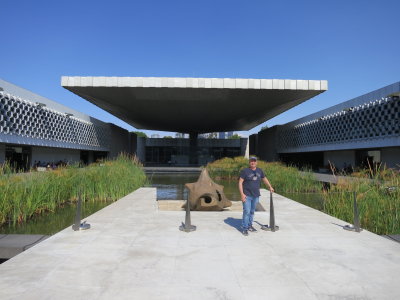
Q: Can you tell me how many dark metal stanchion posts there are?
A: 4